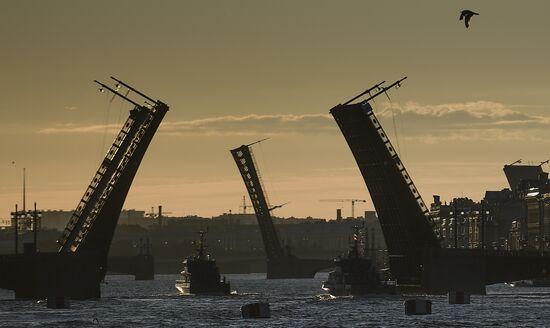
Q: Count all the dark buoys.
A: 4